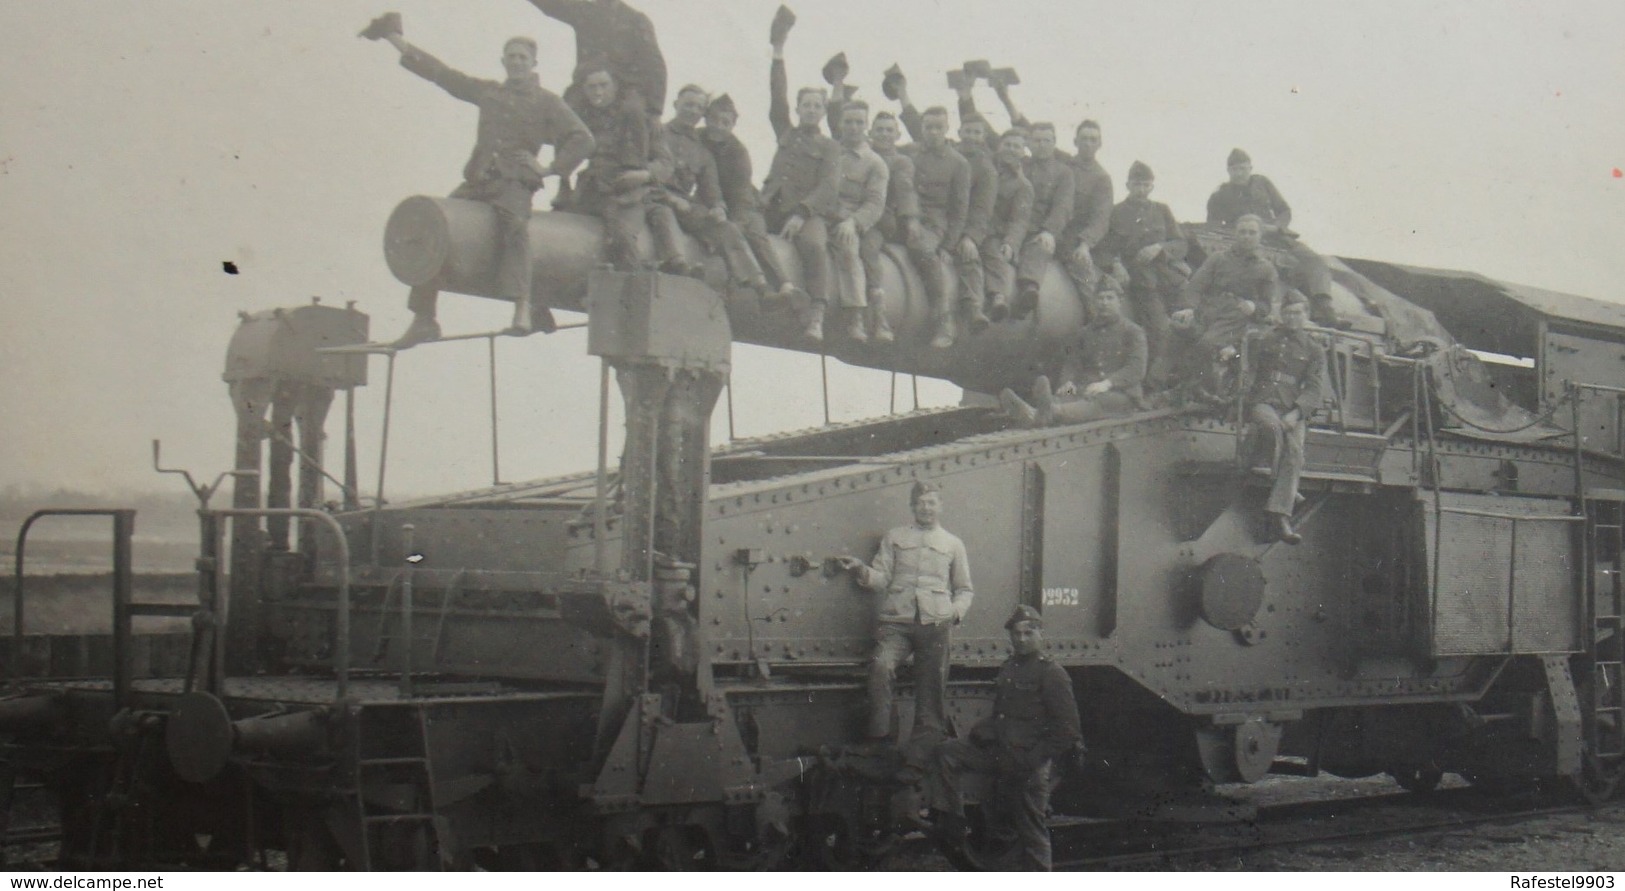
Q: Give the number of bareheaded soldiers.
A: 12